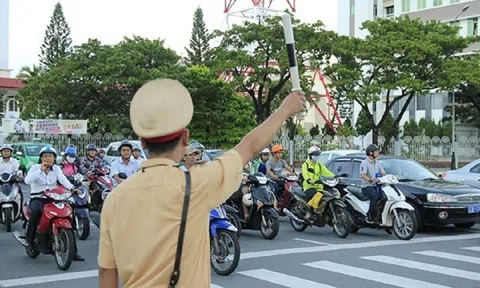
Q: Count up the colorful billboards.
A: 1